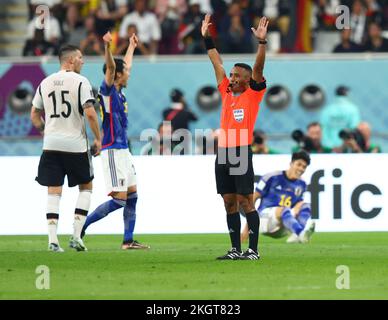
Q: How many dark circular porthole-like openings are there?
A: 4